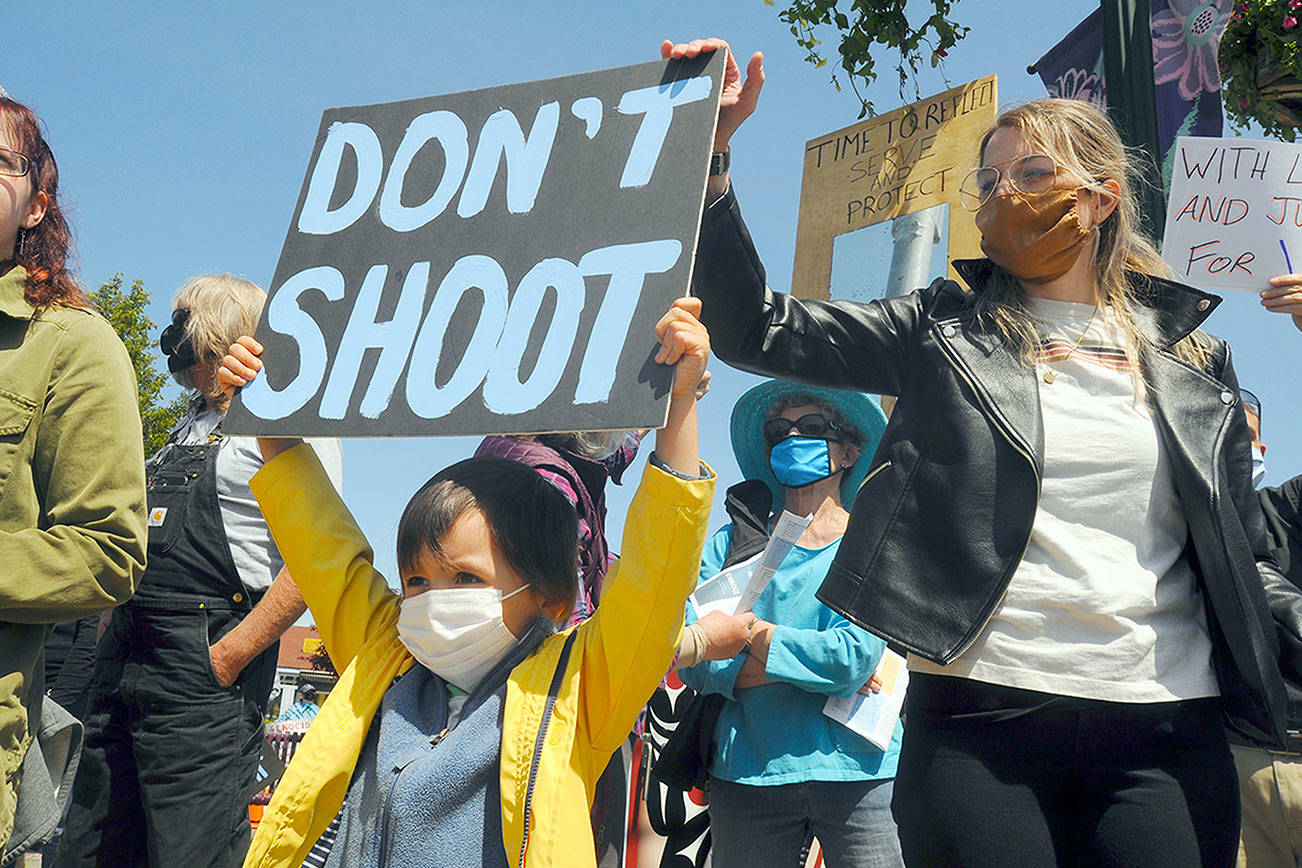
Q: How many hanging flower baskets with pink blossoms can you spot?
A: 1